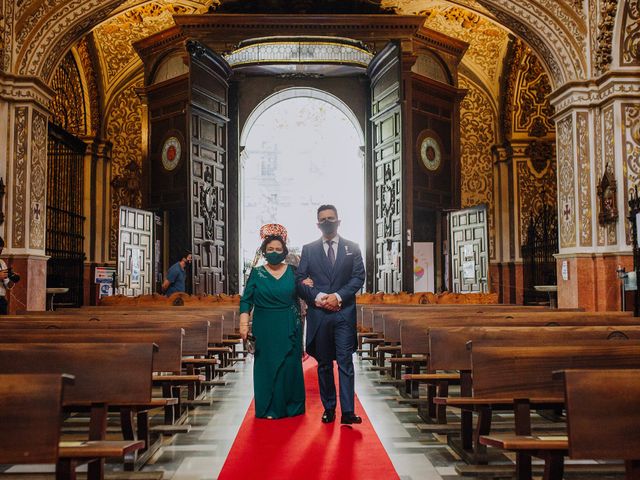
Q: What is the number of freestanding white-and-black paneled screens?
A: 2